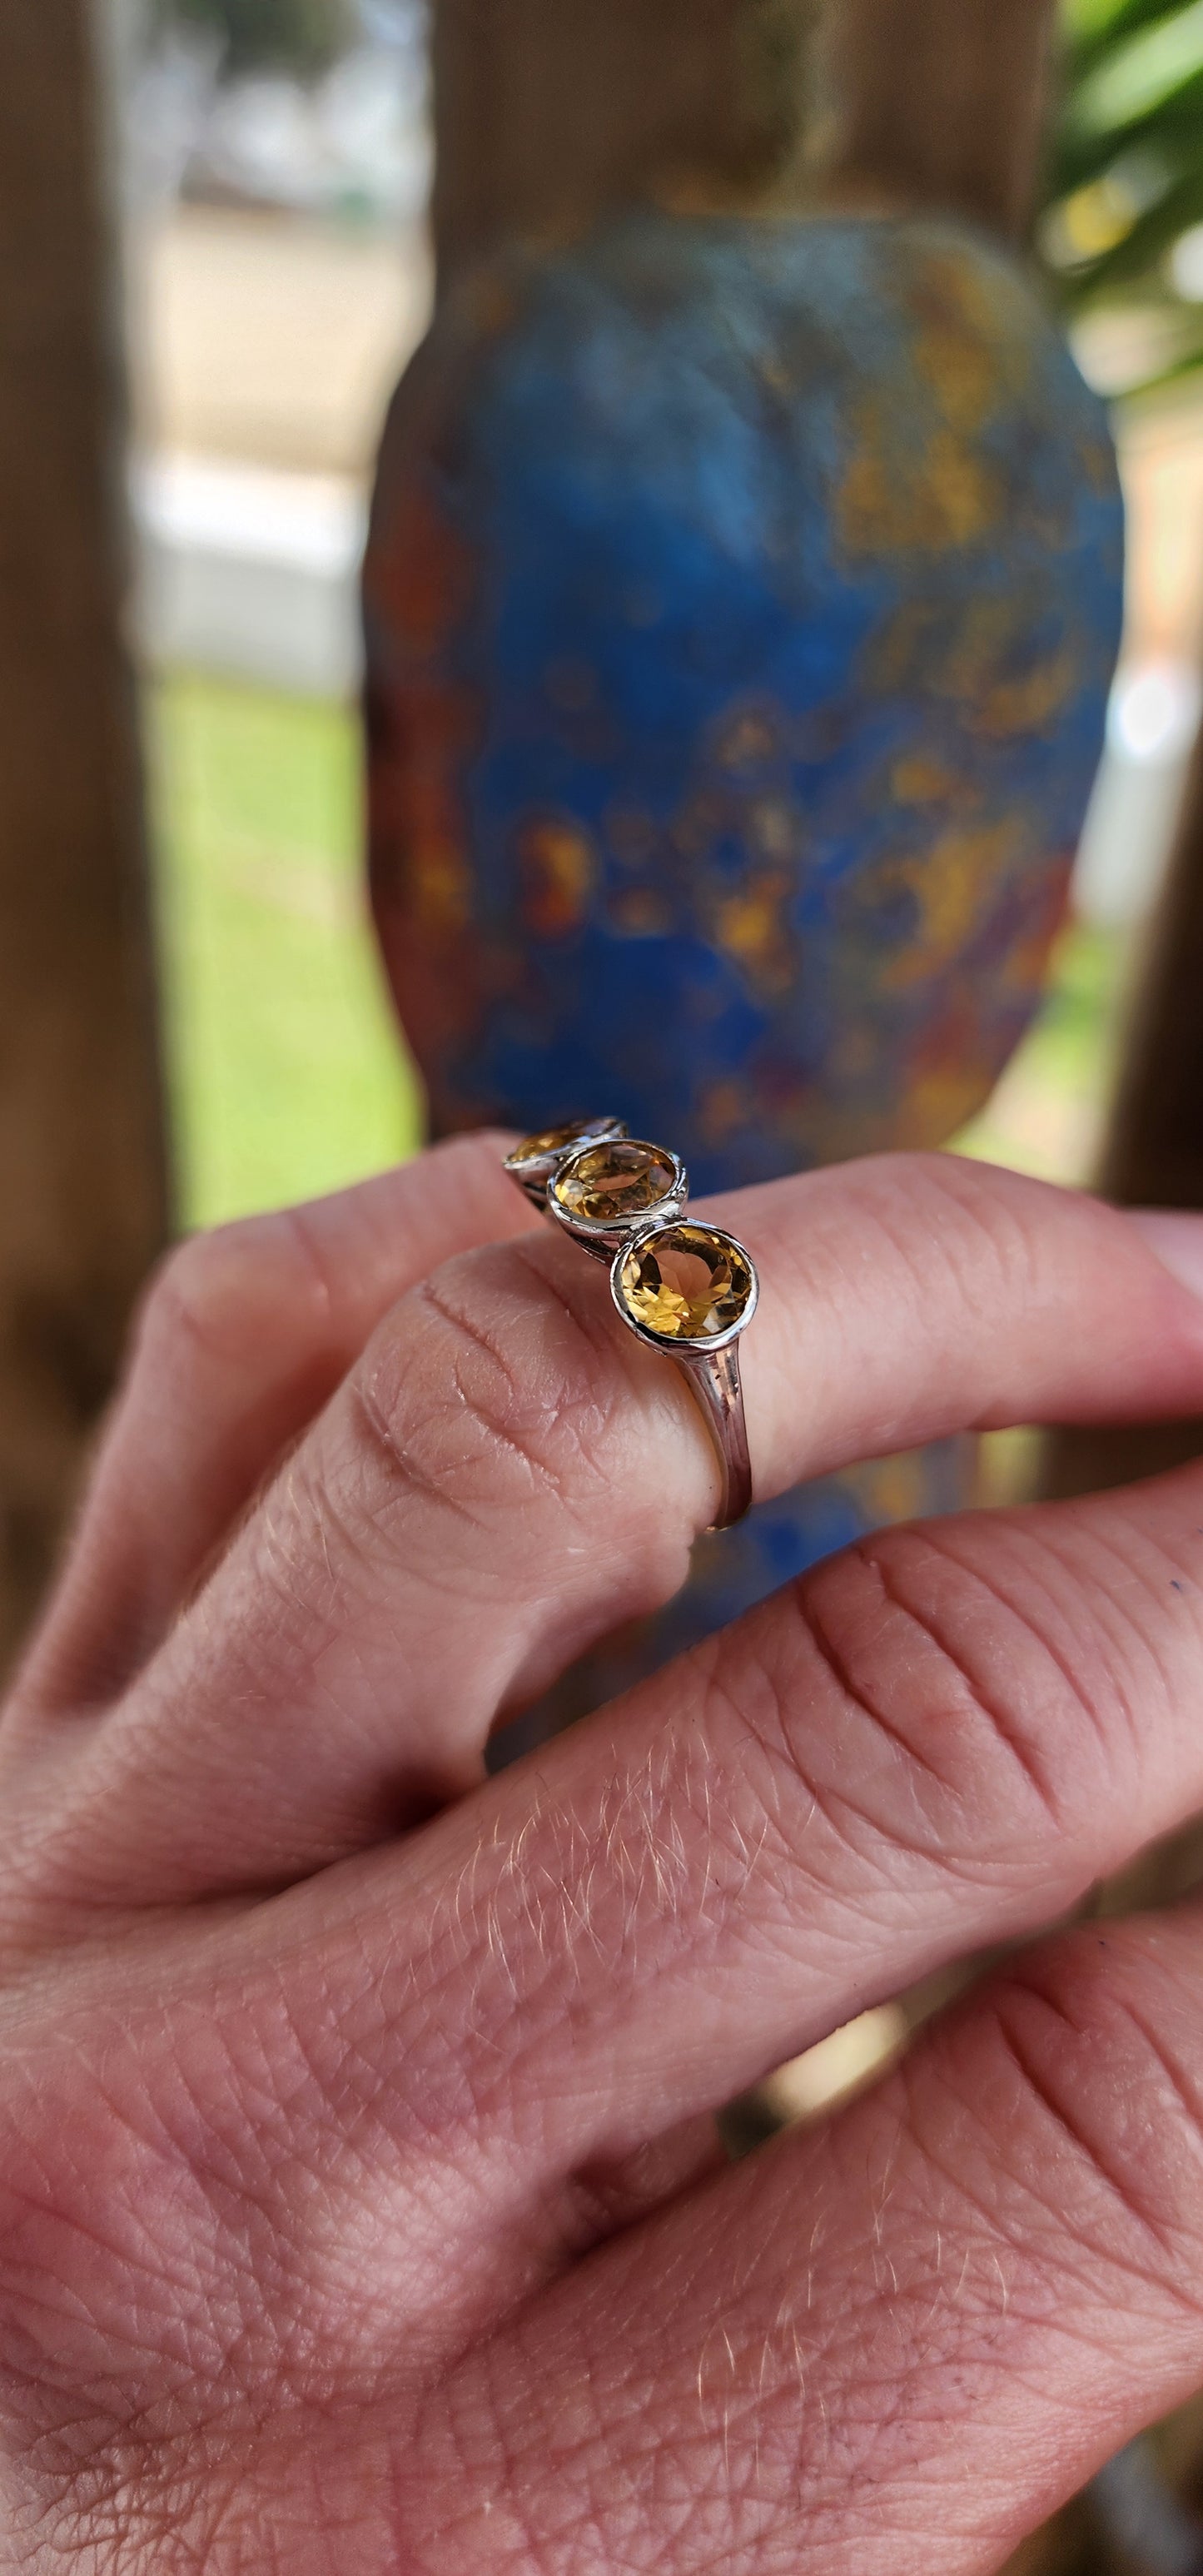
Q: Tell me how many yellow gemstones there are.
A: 3